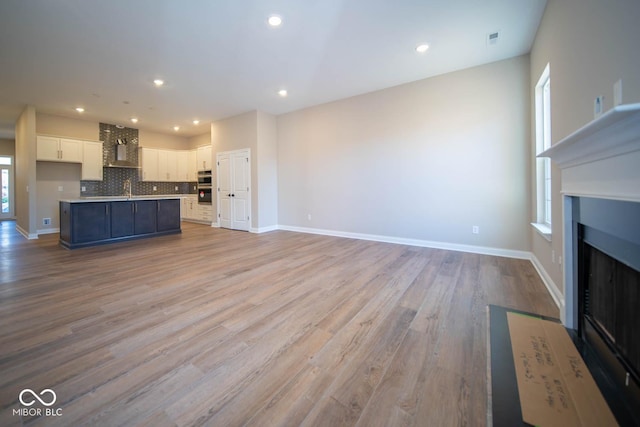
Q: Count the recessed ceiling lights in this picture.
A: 8